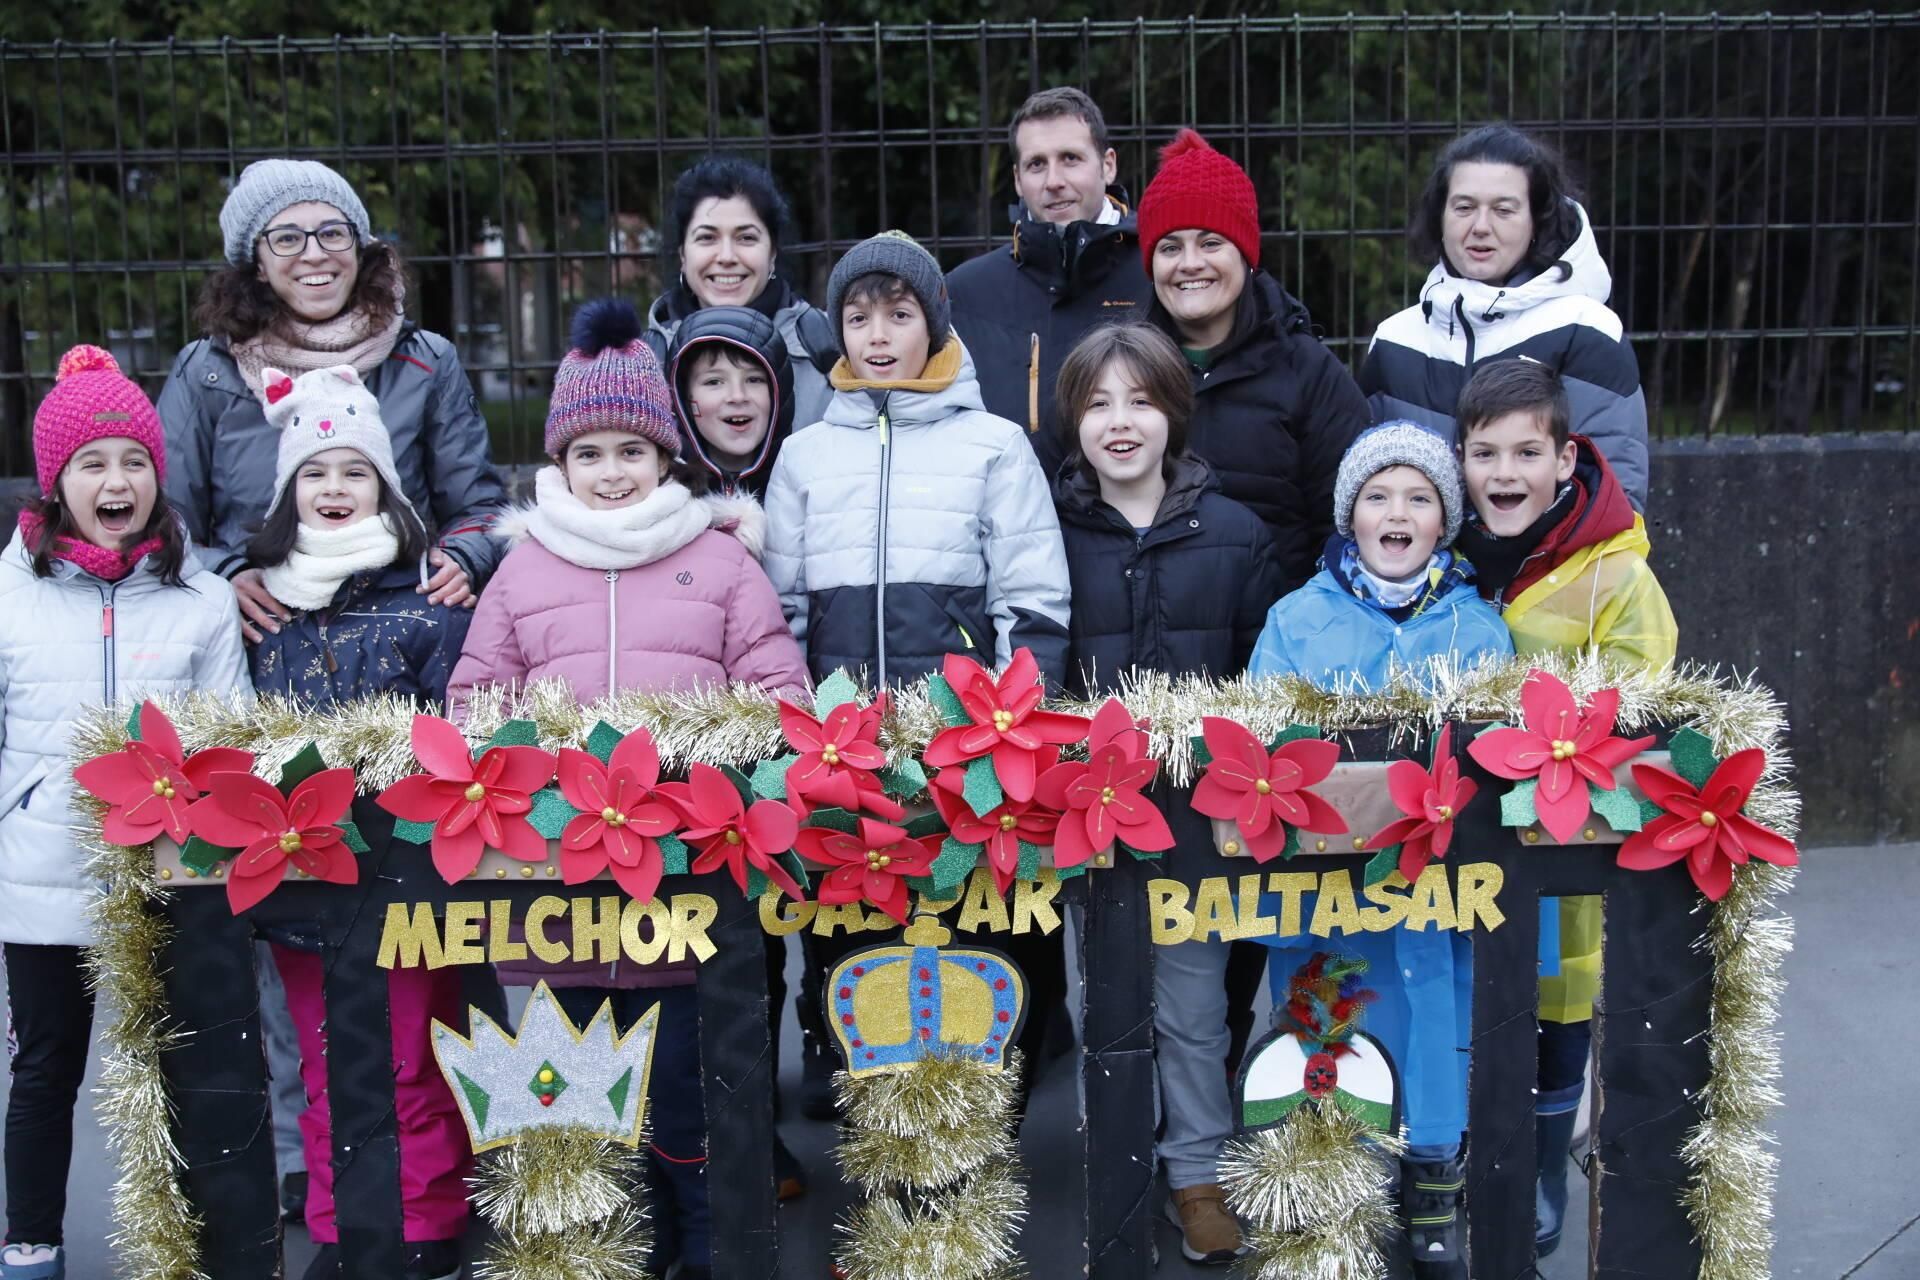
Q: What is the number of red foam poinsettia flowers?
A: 14